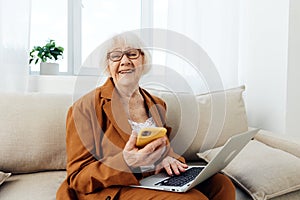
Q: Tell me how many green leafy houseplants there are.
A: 1